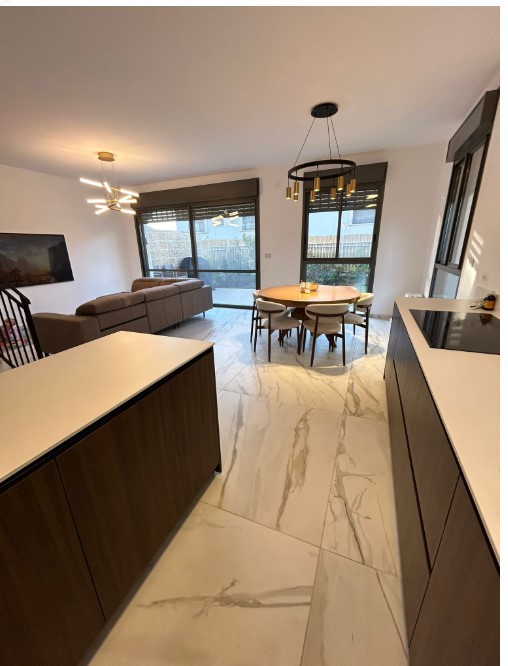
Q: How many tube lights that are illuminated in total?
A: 10